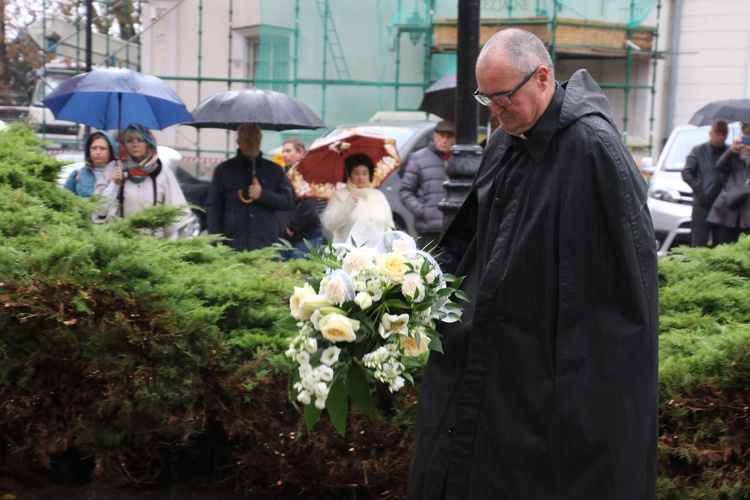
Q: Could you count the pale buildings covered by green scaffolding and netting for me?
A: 1